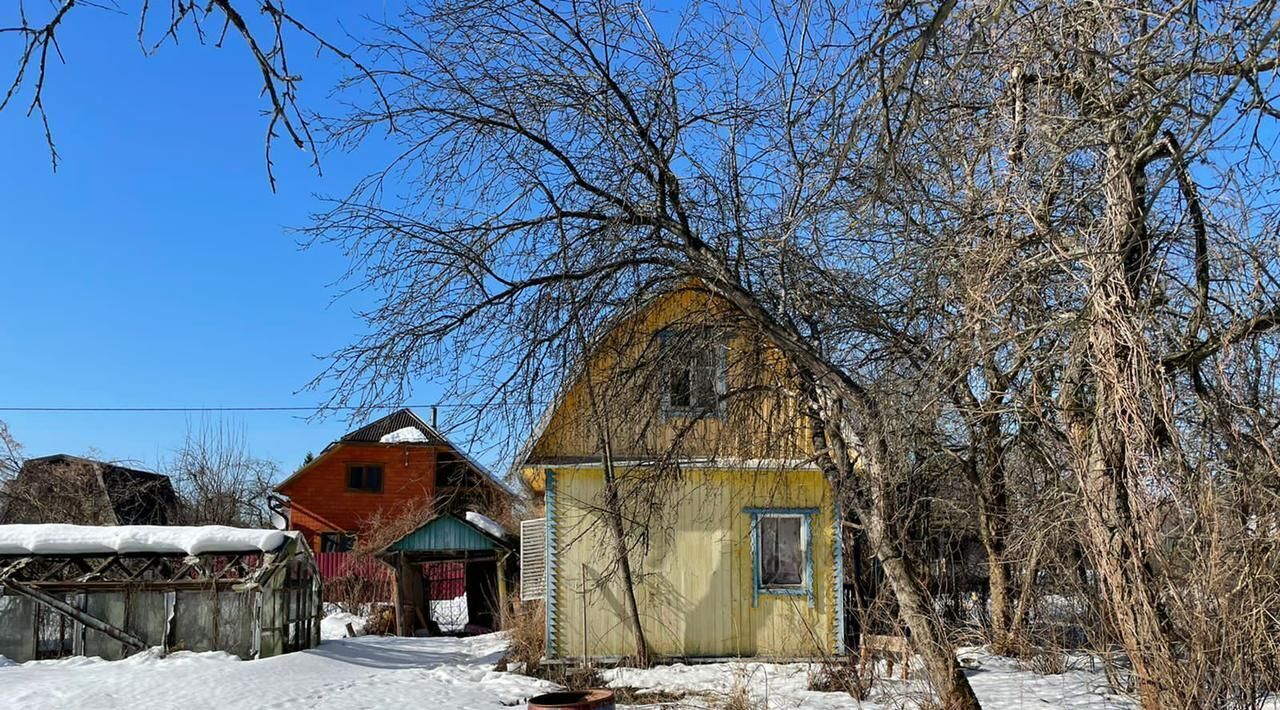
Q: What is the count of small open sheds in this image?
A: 1